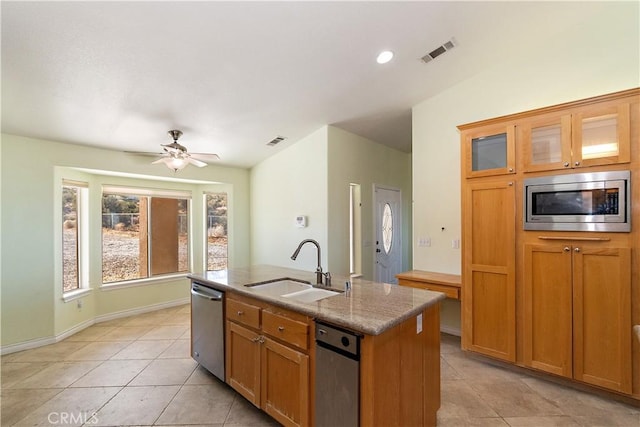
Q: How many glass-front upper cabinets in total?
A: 3